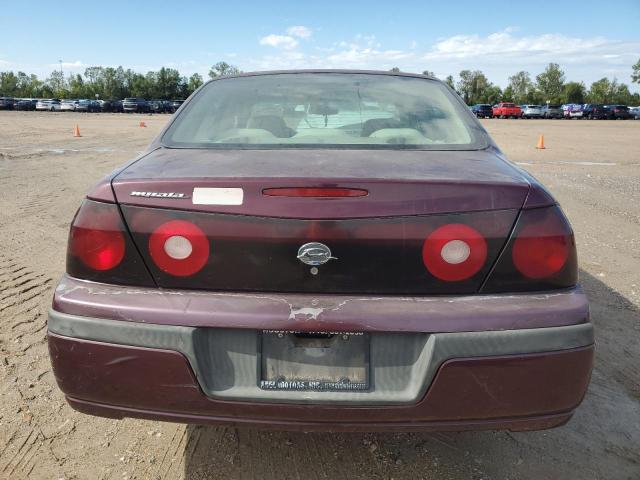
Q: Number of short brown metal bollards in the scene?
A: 0